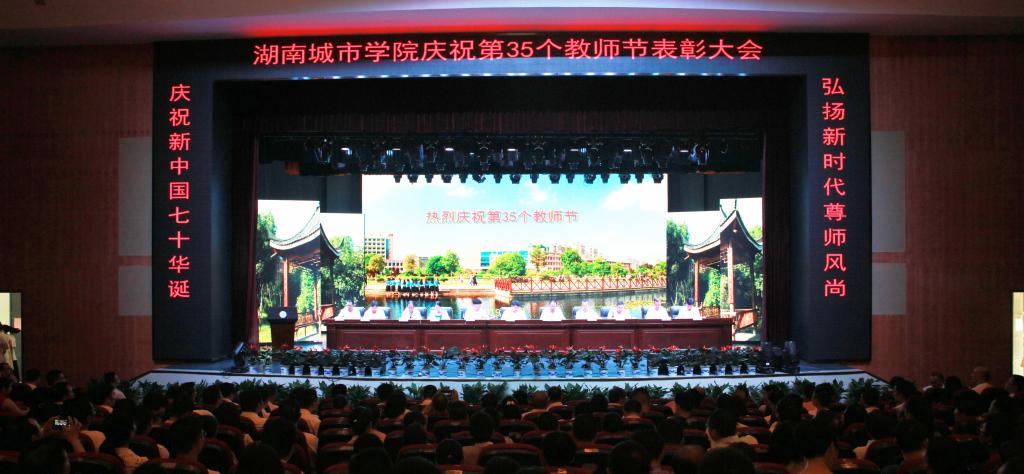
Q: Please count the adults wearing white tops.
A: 11